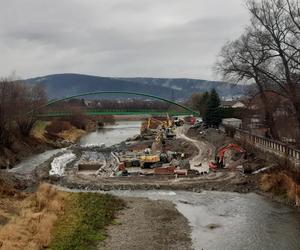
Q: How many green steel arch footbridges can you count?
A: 1